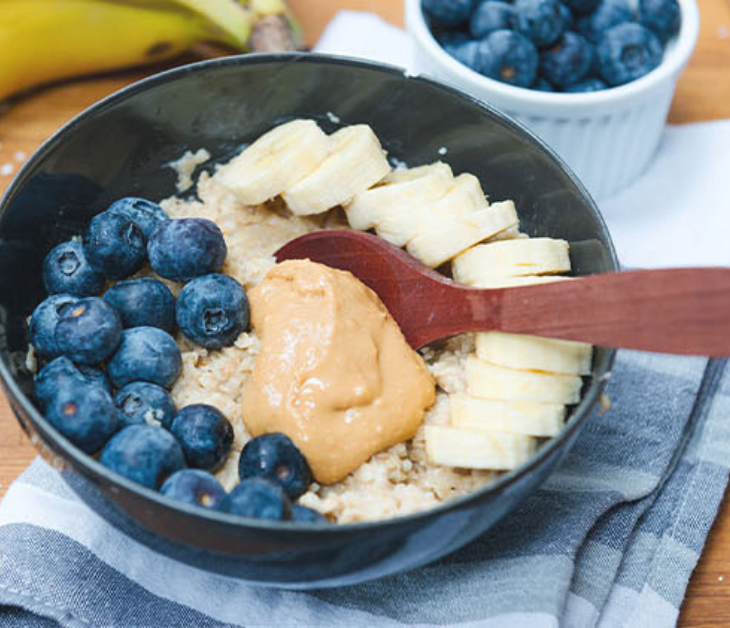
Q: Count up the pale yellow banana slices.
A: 11